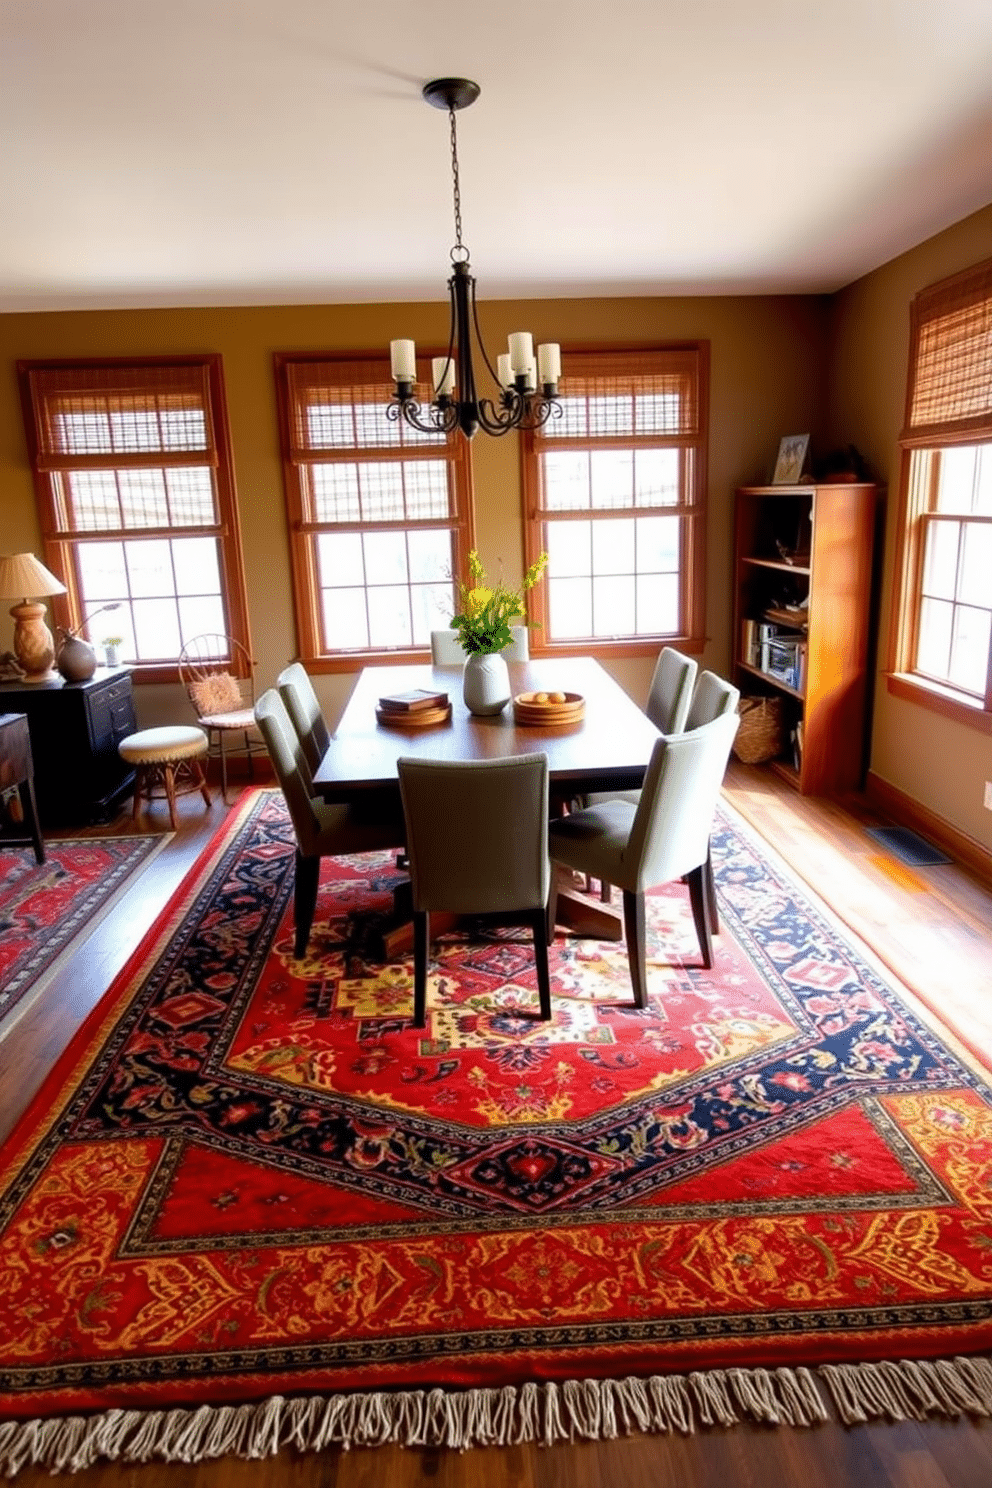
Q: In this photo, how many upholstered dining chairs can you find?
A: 7